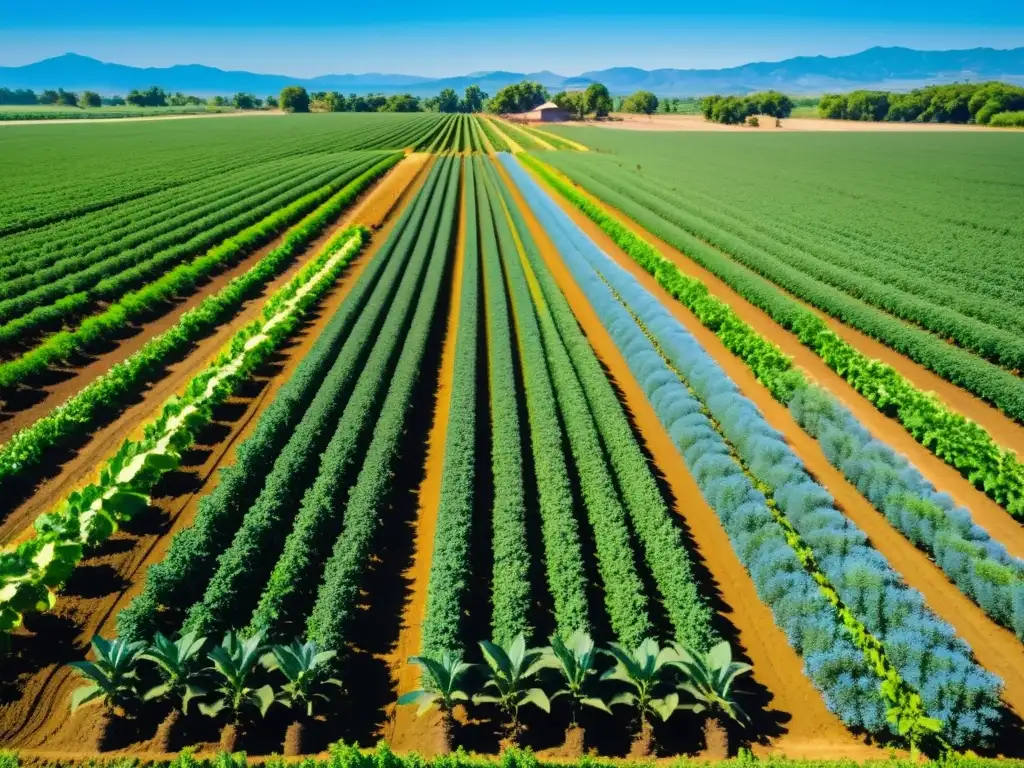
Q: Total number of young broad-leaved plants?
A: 9